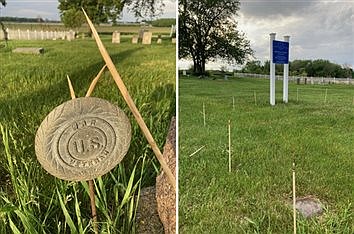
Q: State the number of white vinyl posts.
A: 2